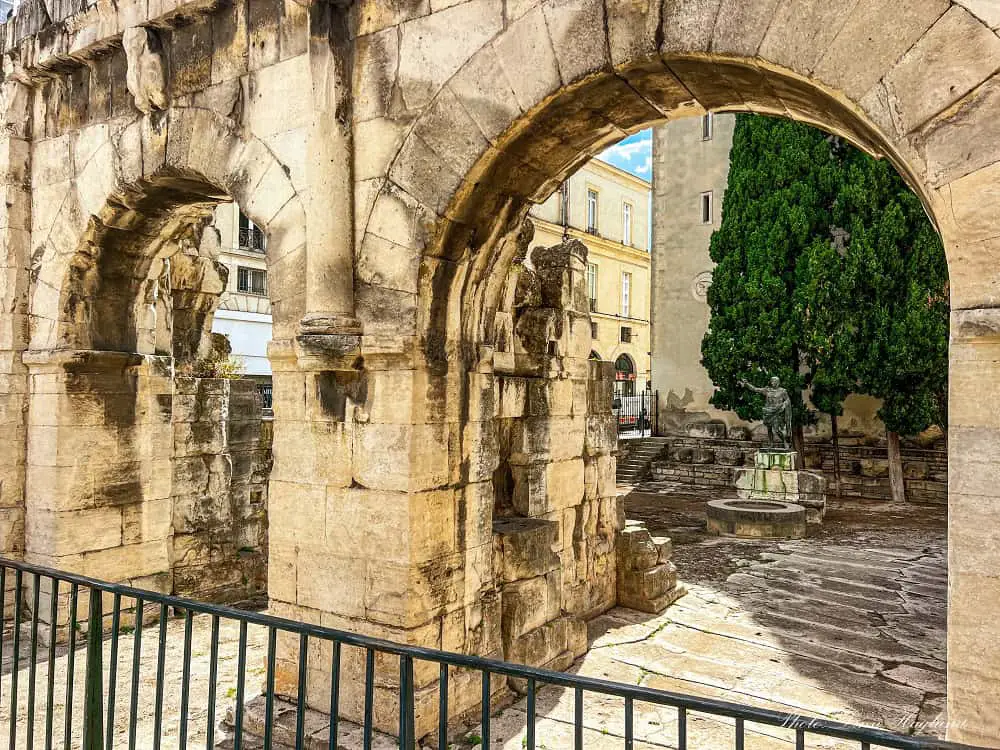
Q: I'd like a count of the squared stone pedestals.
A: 1